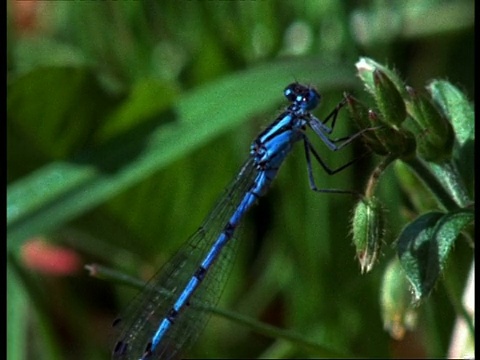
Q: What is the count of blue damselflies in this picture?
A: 1